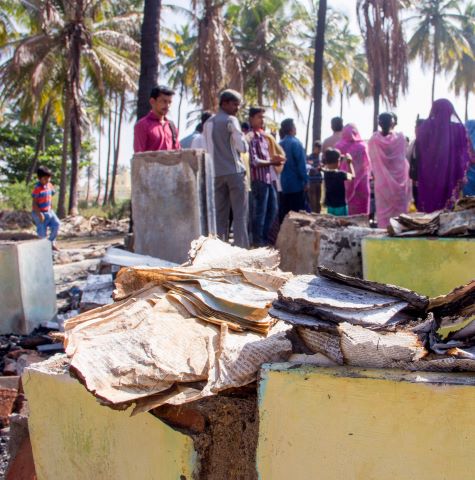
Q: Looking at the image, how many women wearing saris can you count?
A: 3